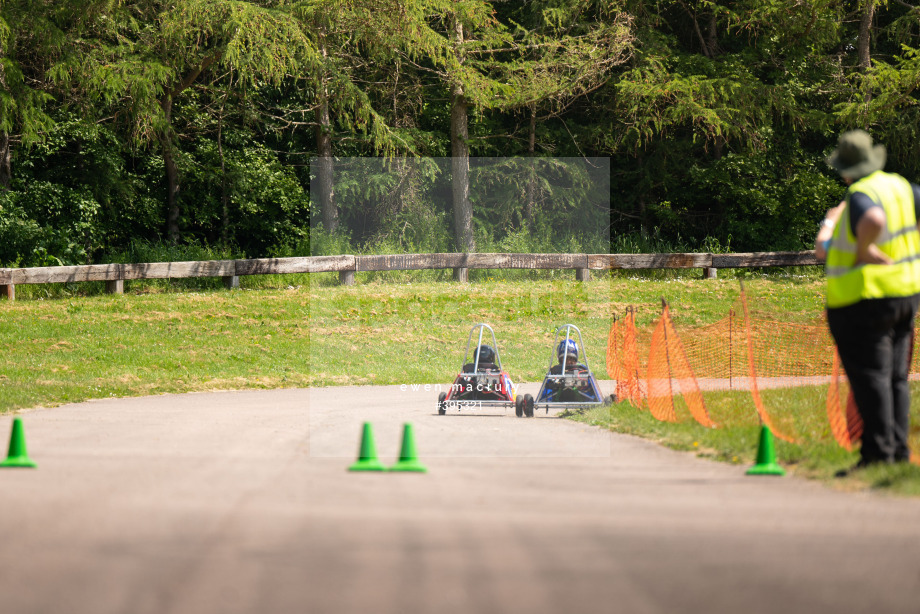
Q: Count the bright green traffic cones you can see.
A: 4